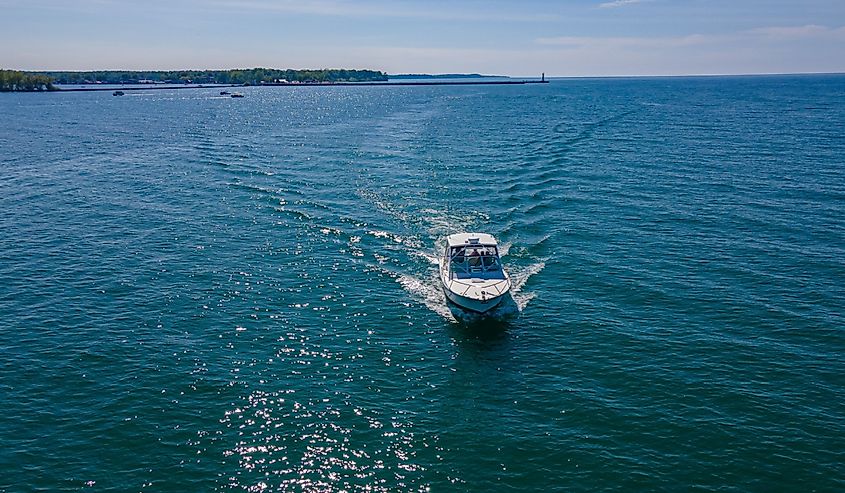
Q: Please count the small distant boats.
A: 3